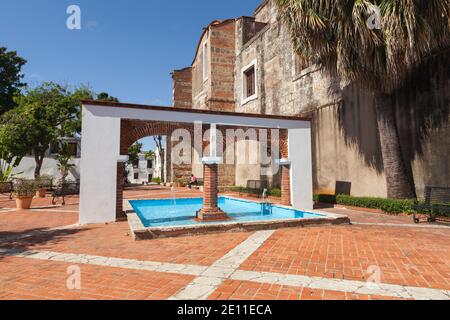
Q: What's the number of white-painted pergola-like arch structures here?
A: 1